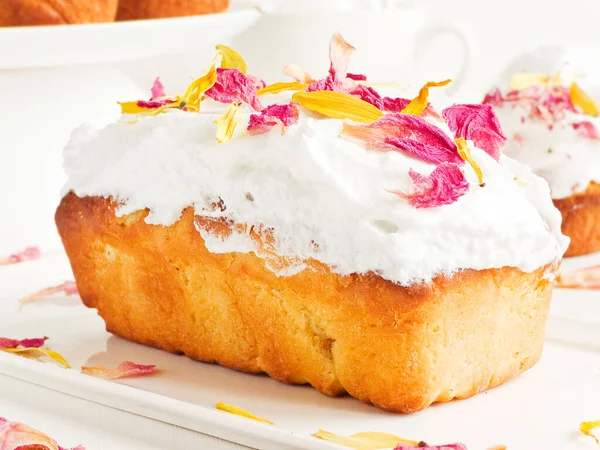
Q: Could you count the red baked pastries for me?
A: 0